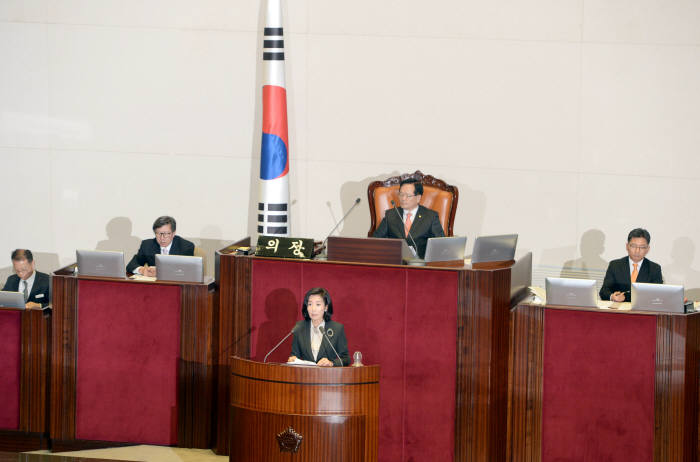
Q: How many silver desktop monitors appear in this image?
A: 7